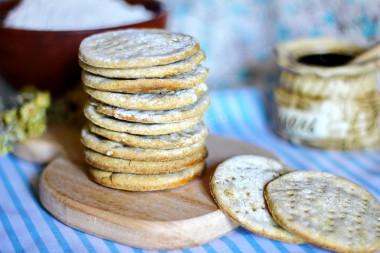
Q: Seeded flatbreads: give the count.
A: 12